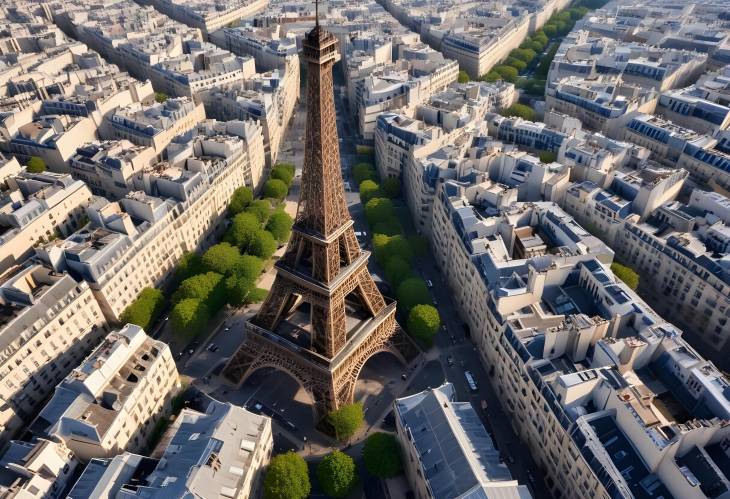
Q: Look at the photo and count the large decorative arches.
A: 2